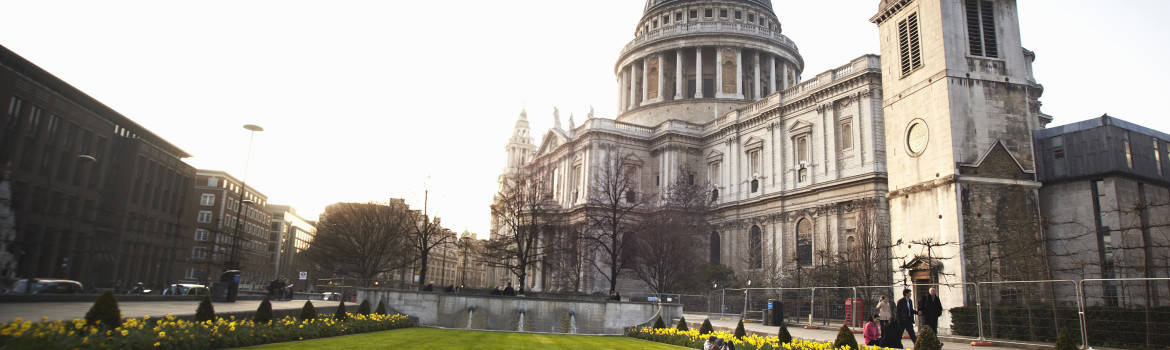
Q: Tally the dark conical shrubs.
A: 15